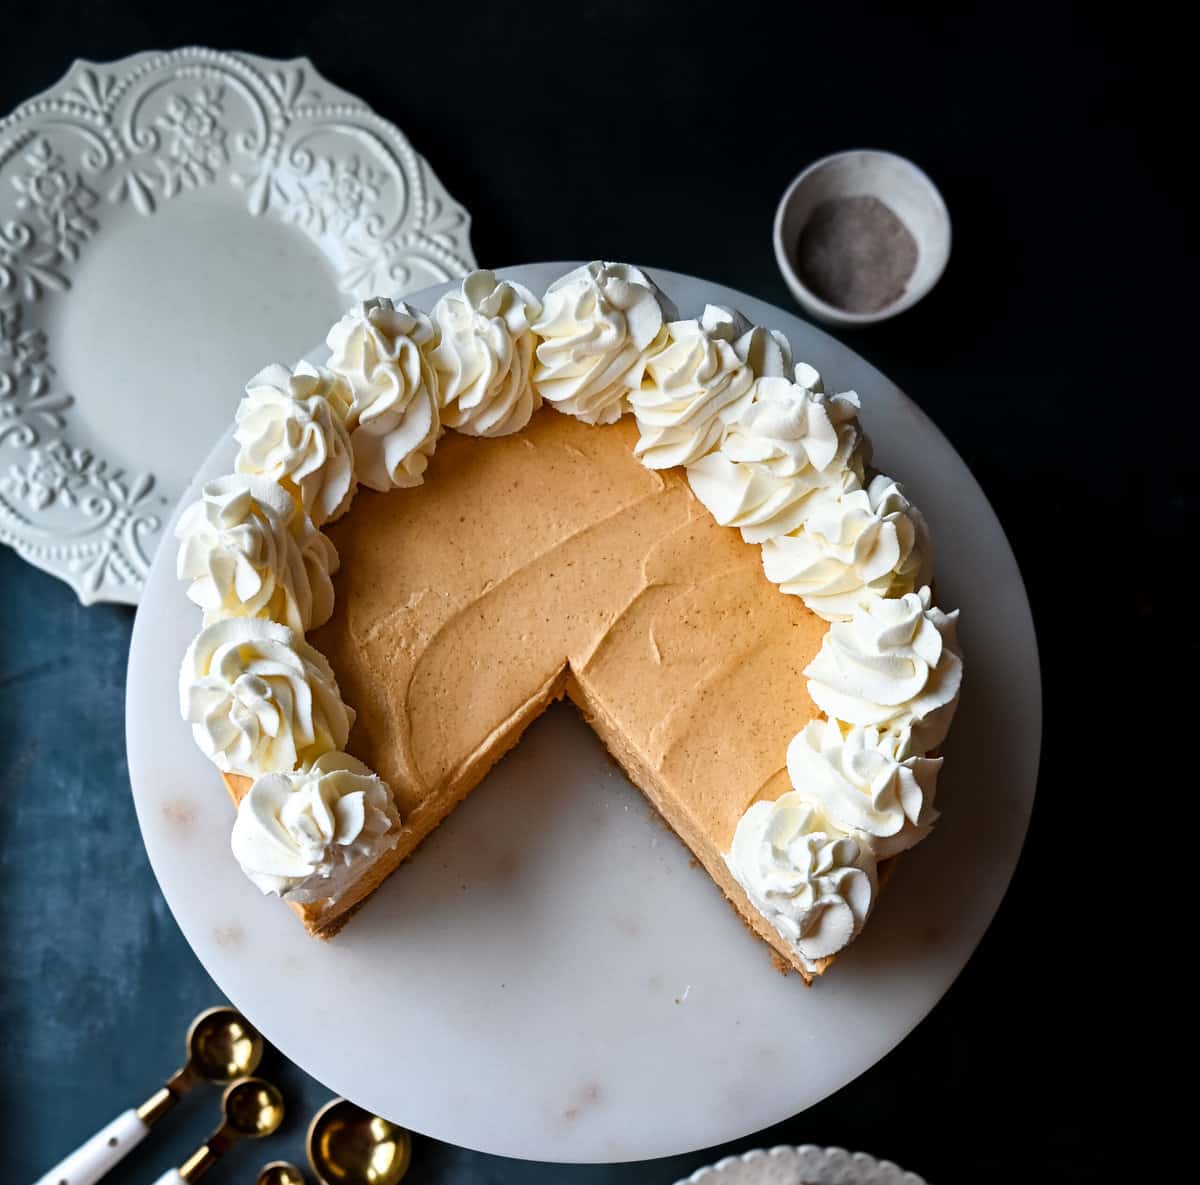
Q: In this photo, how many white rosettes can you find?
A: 13